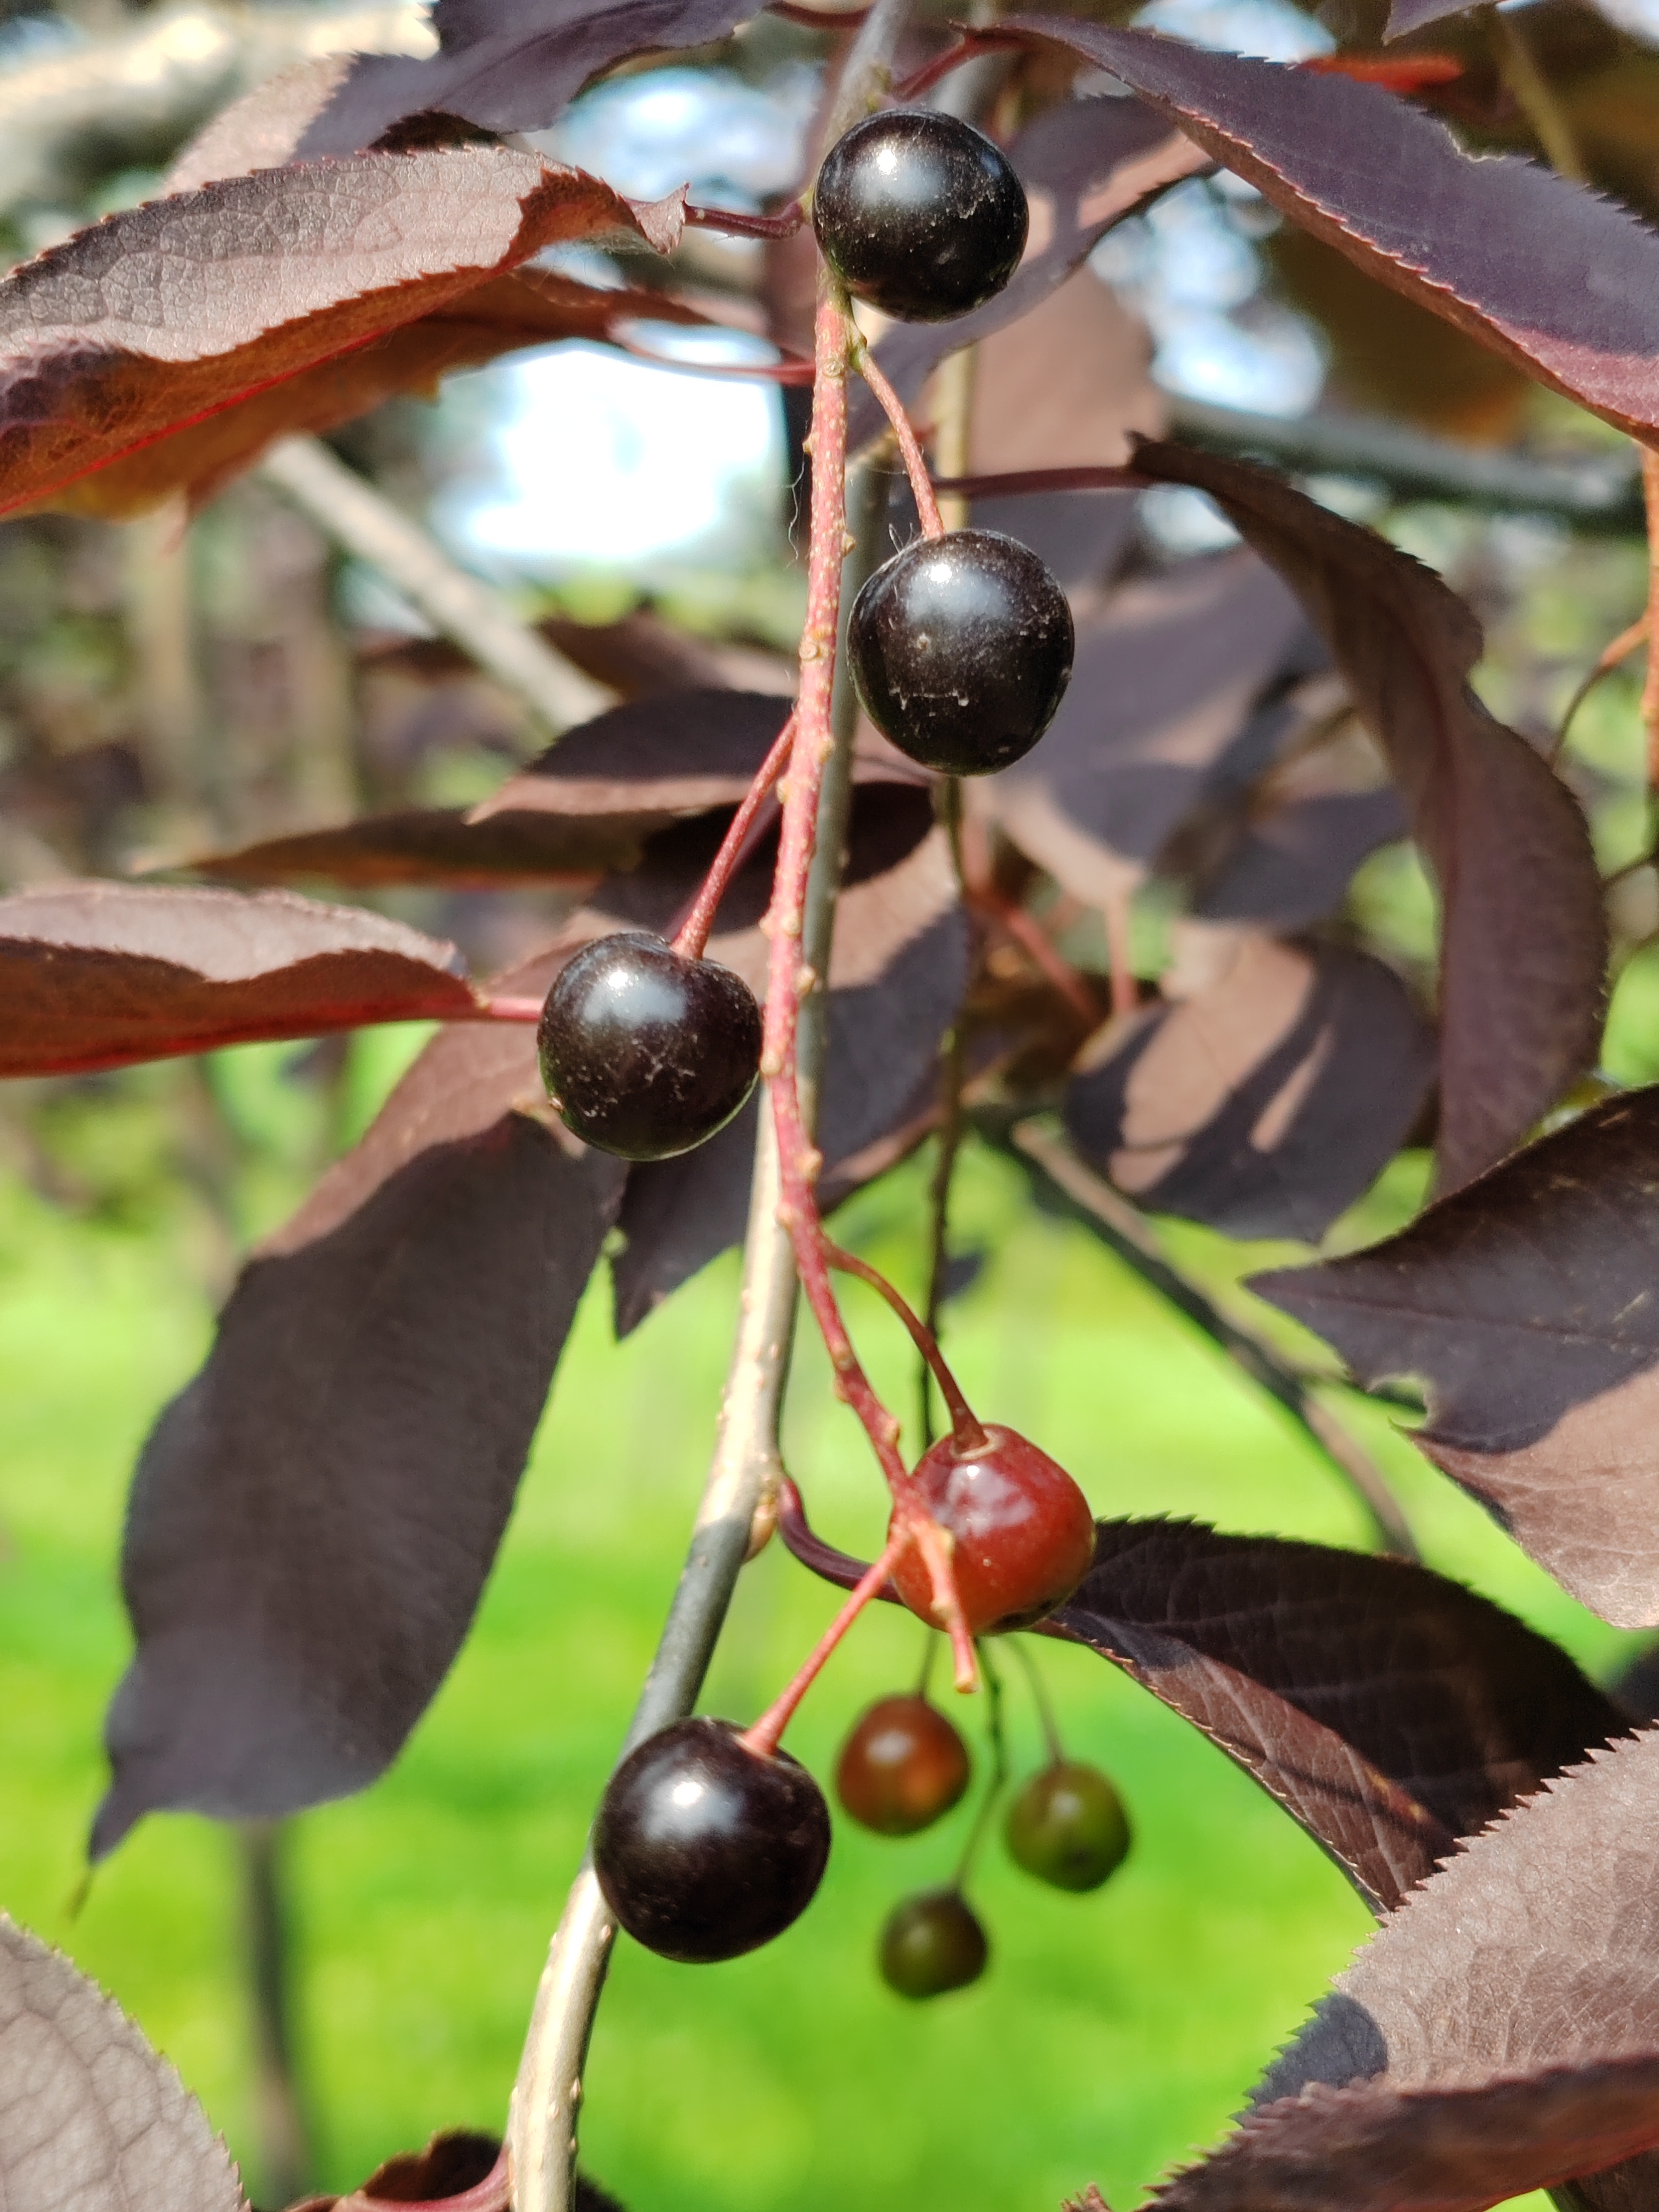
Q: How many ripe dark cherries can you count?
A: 4